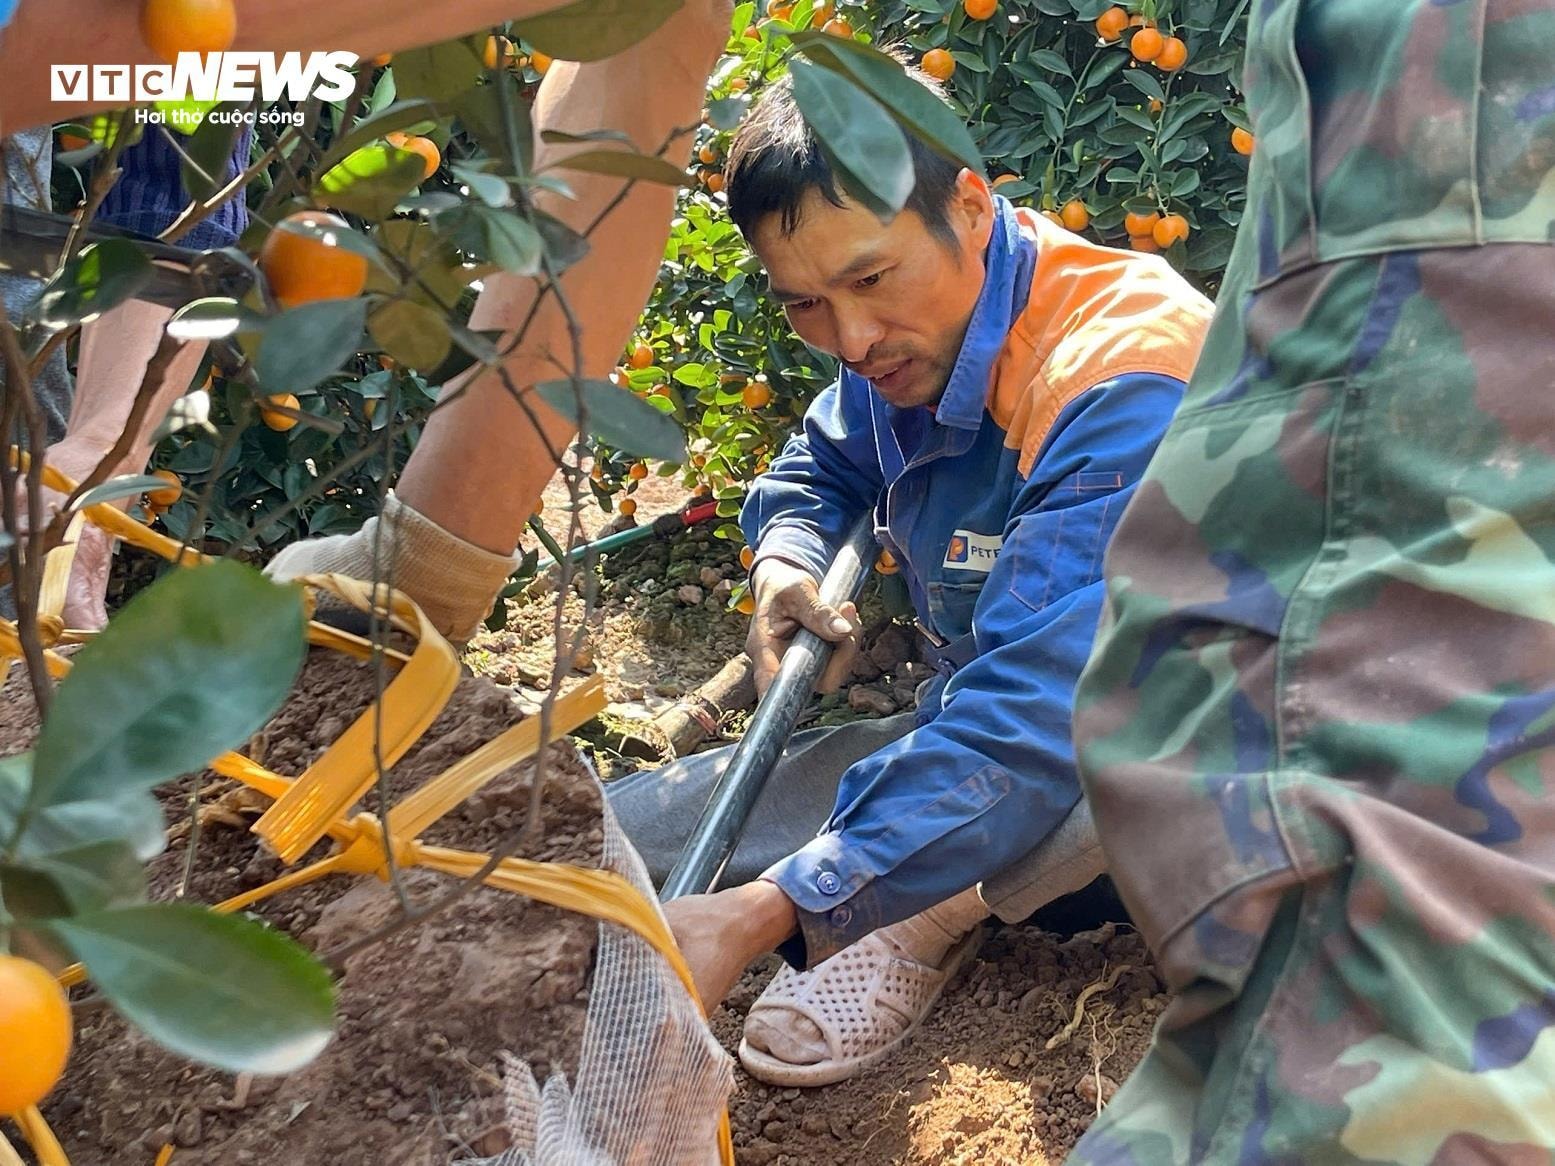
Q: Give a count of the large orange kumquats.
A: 3